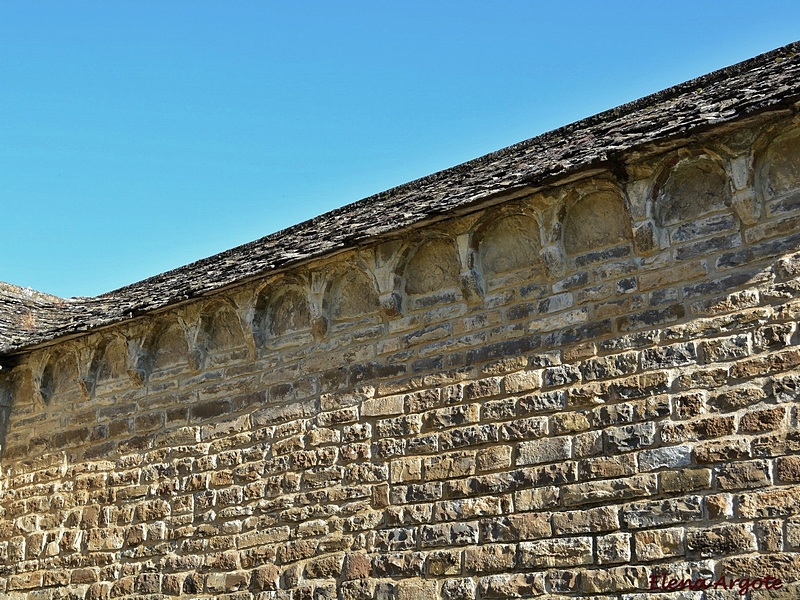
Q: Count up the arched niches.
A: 12